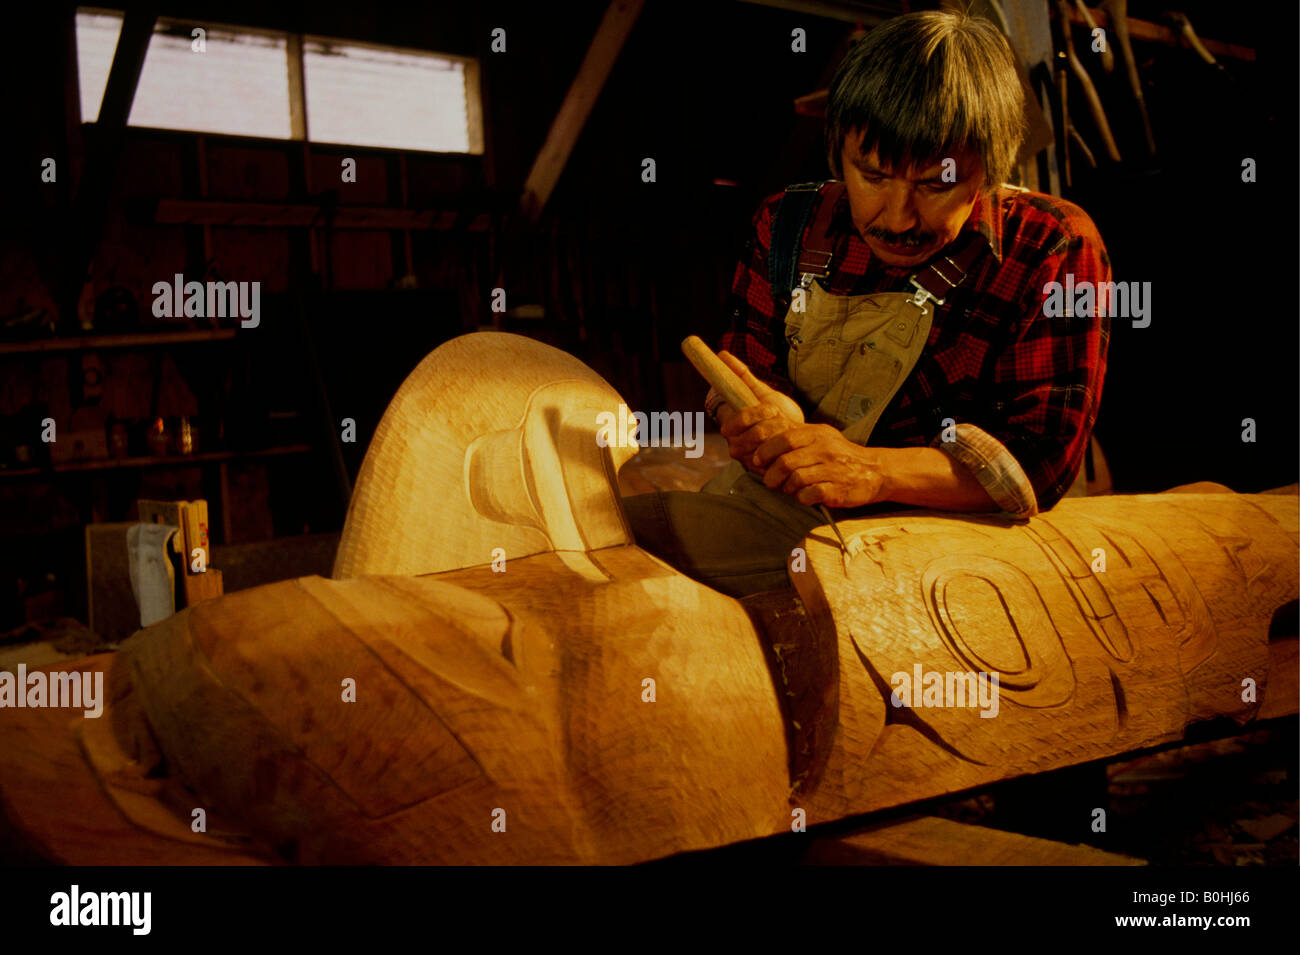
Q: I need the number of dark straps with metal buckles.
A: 2